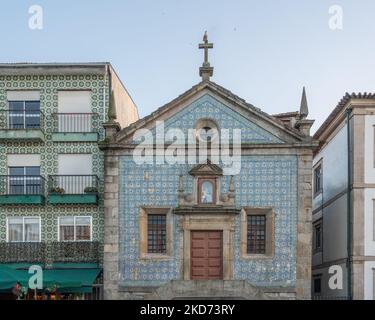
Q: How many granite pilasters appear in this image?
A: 2